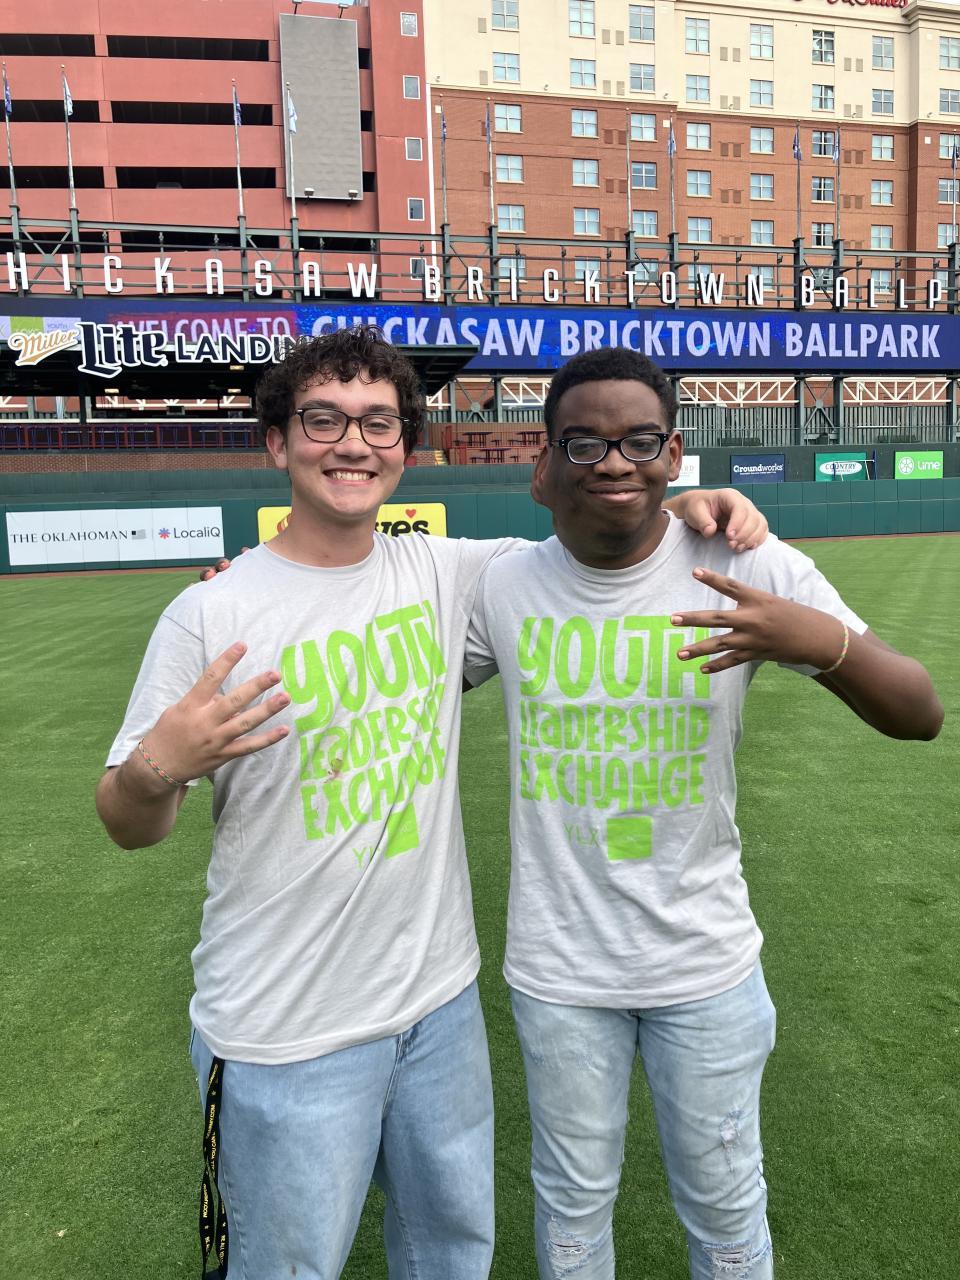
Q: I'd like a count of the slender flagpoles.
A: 11